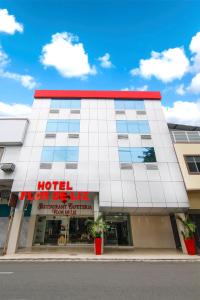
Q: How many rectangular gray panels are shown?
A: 12